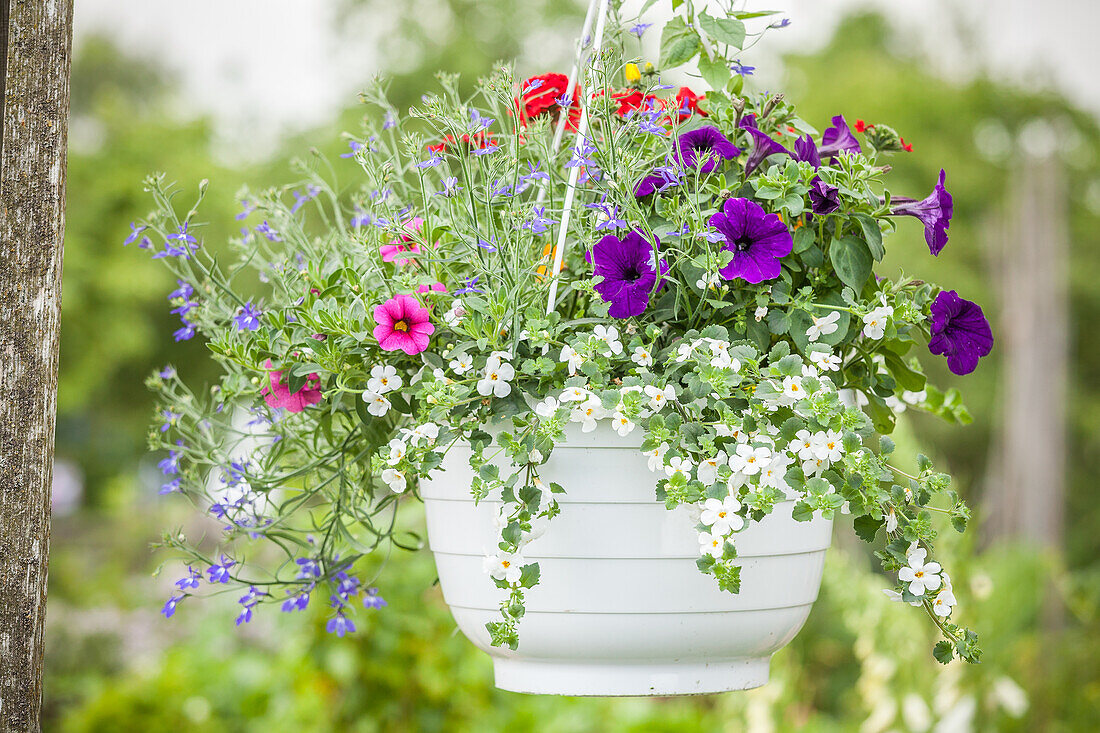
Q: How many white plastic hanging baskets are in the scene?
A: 1